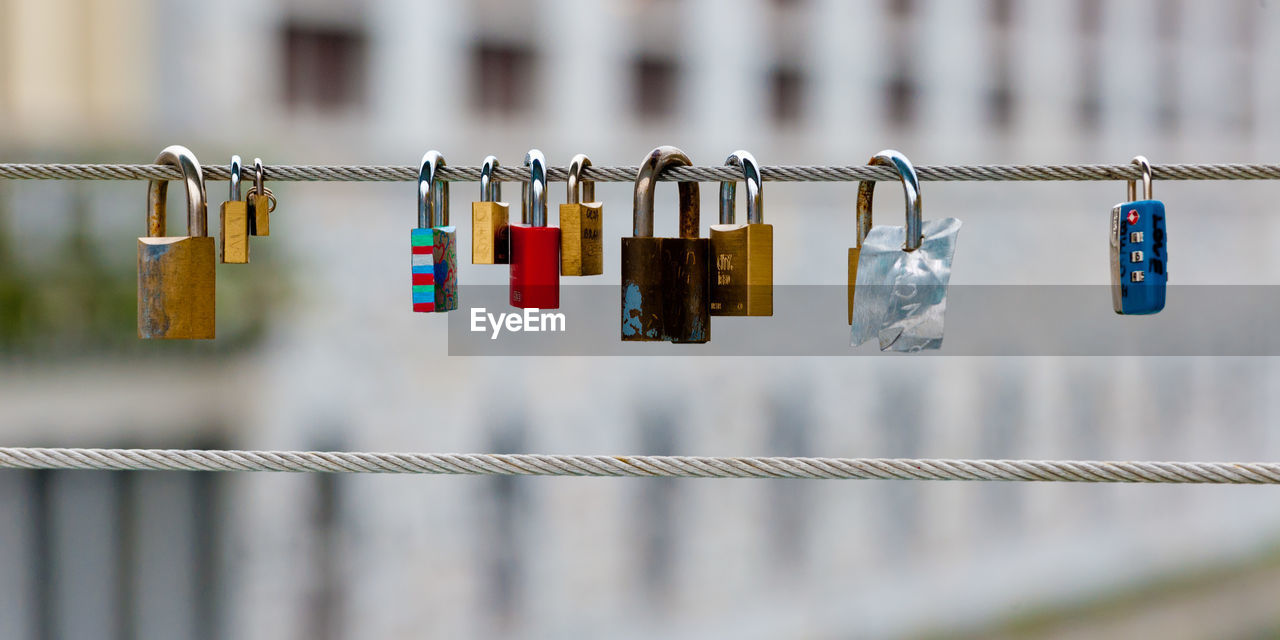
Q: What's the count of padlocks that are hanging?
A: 11